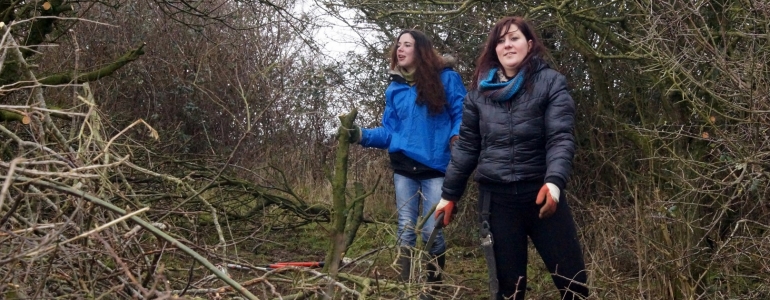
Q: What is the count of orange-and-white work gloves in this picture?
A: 2